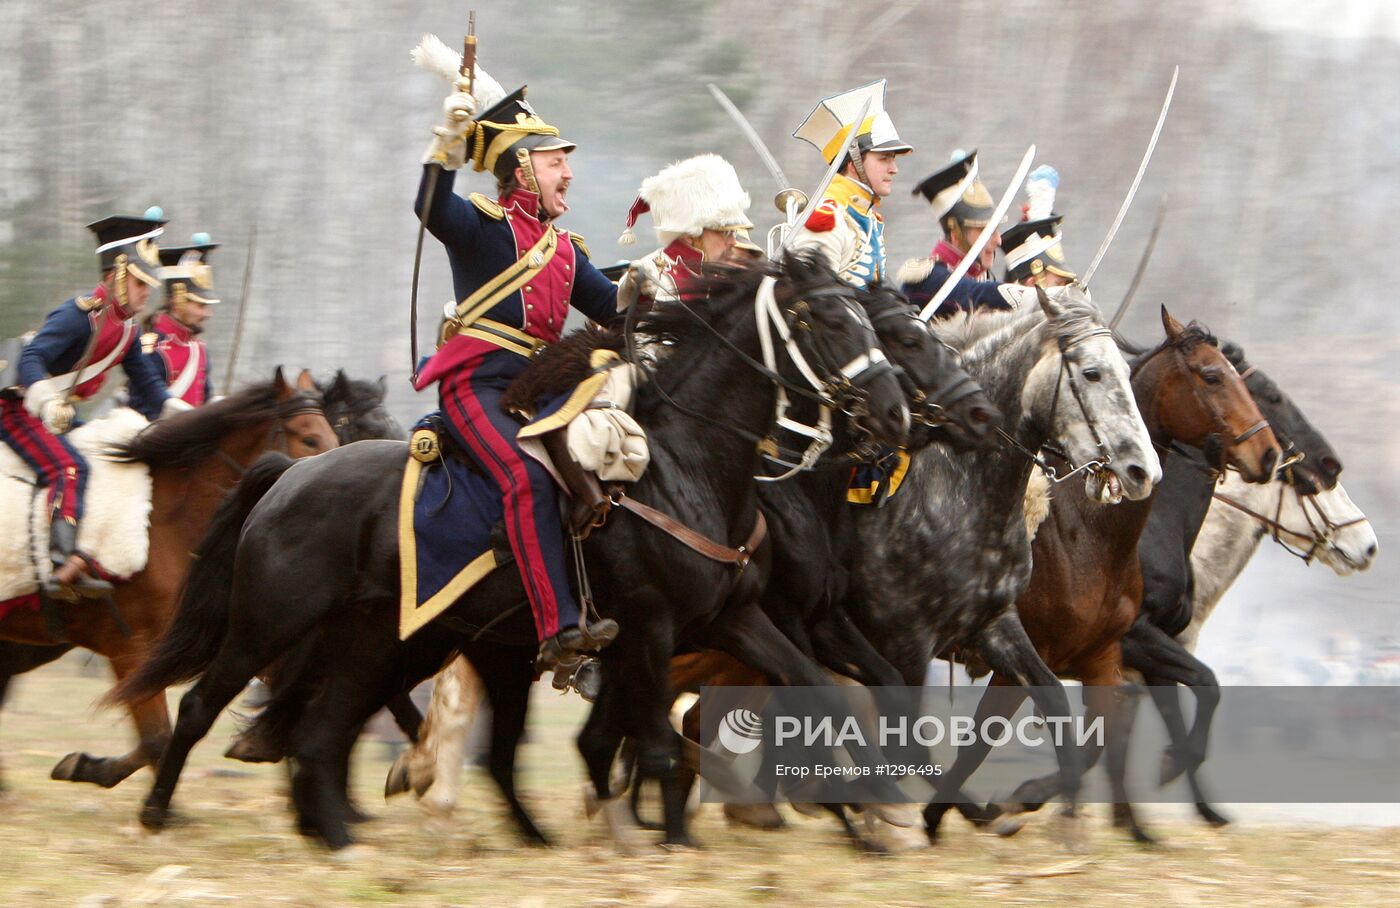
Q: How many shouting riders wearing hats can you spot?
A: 1